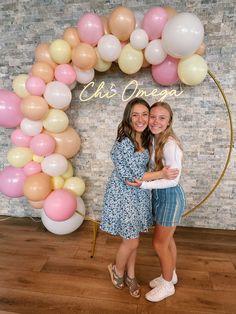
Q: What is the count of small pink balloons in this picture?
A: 5